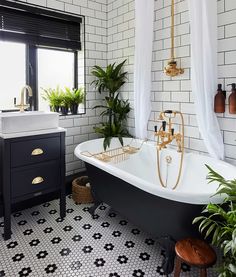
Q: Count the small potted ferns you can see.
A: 3